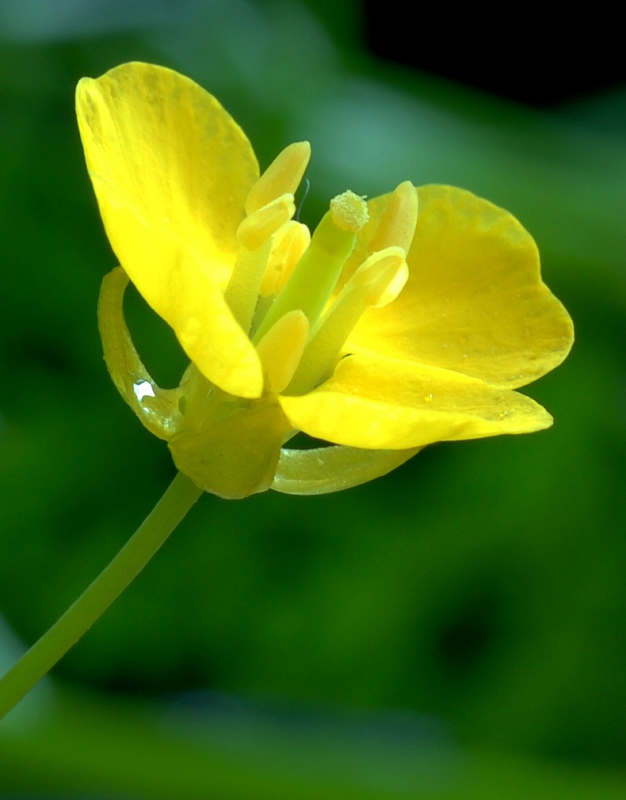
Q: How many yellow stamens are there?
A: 6